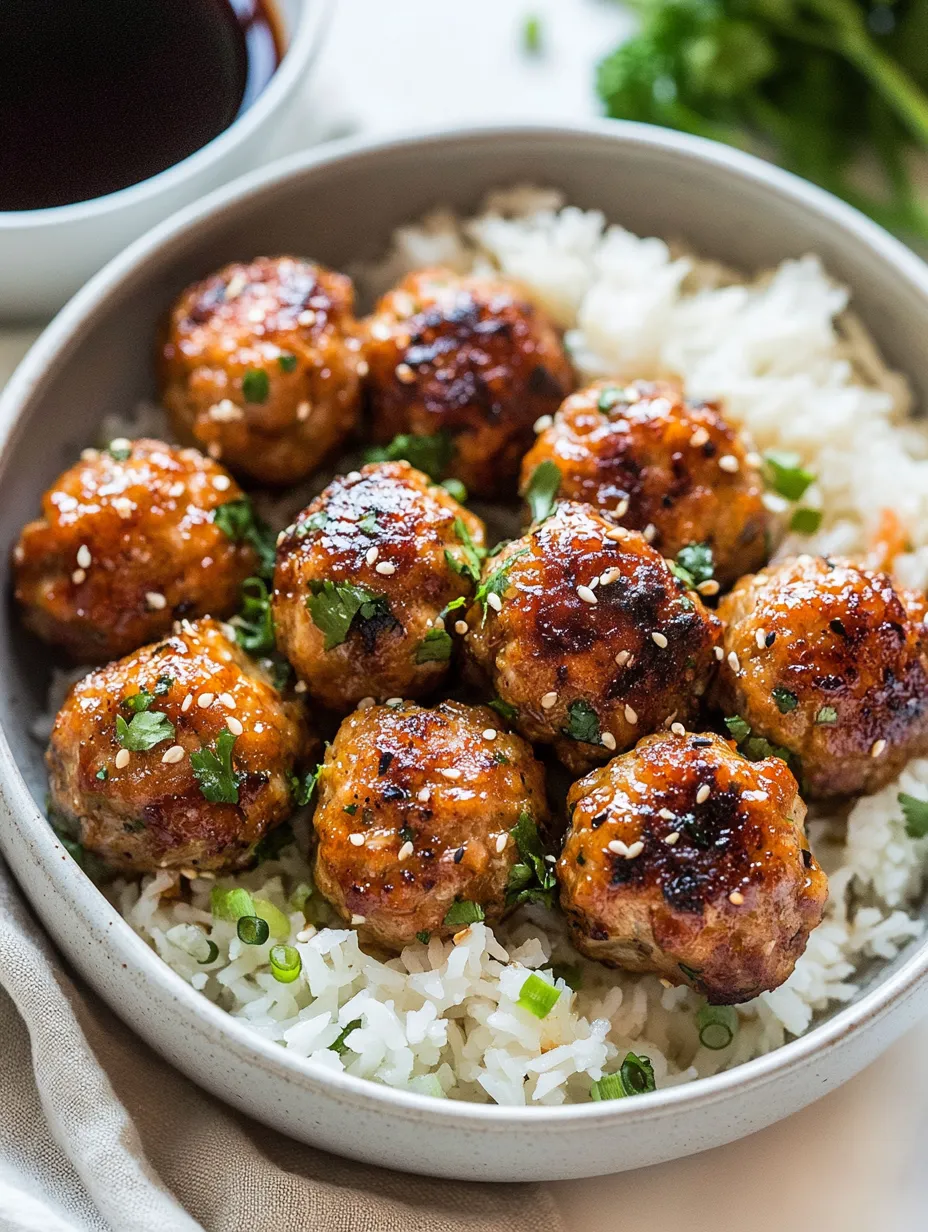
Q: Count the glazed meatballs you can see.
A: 10